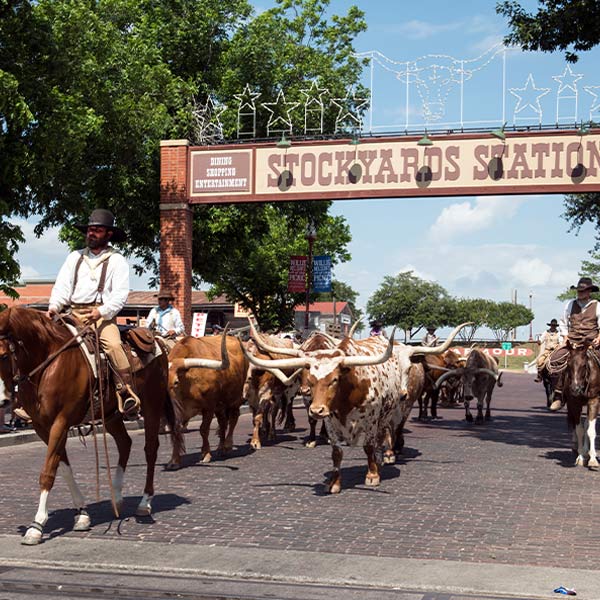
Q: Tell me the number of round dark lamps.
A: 5